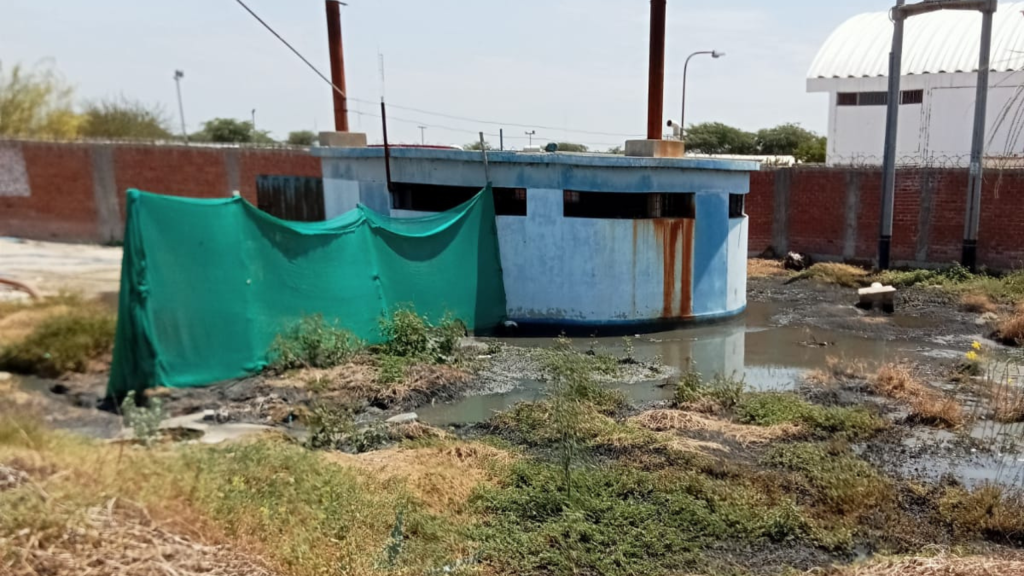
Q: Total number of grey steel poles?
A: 2